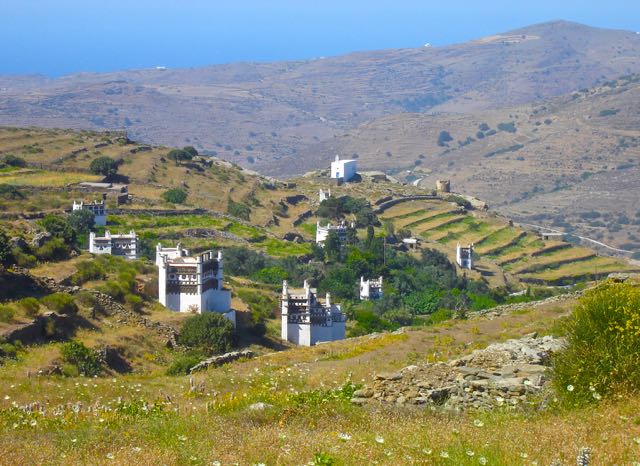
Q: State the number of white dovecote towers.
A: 8